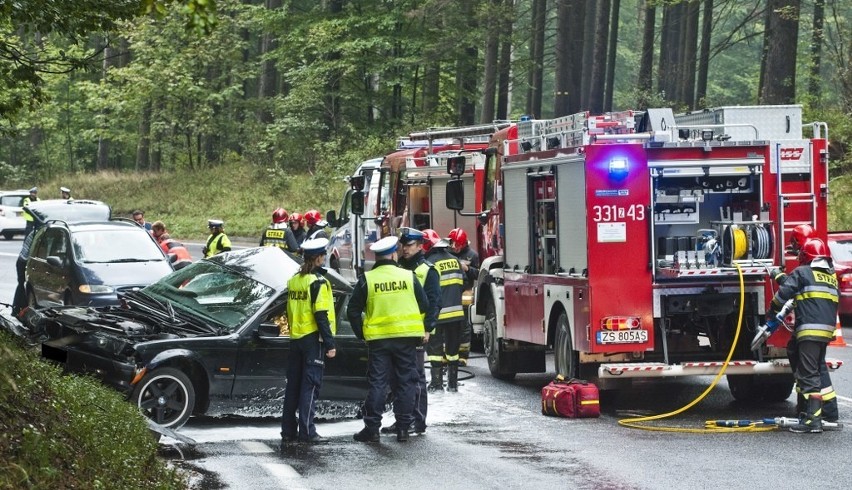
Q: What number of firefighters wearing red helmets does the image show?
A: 7